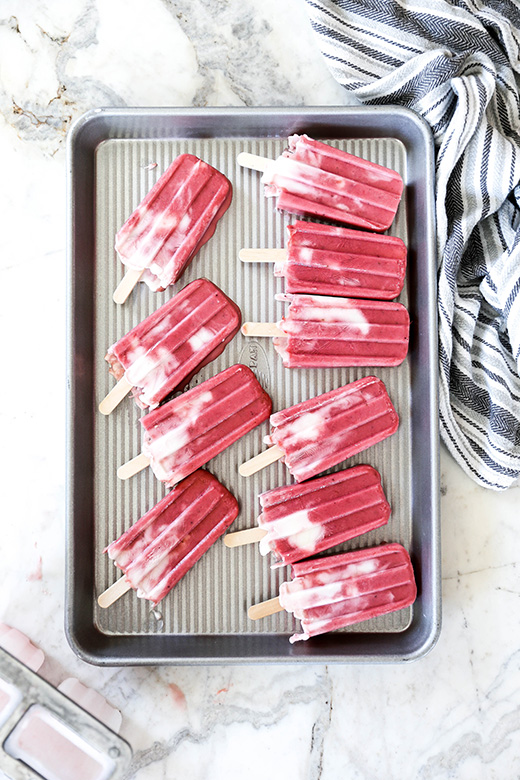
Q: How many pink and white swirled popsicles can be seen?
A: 10